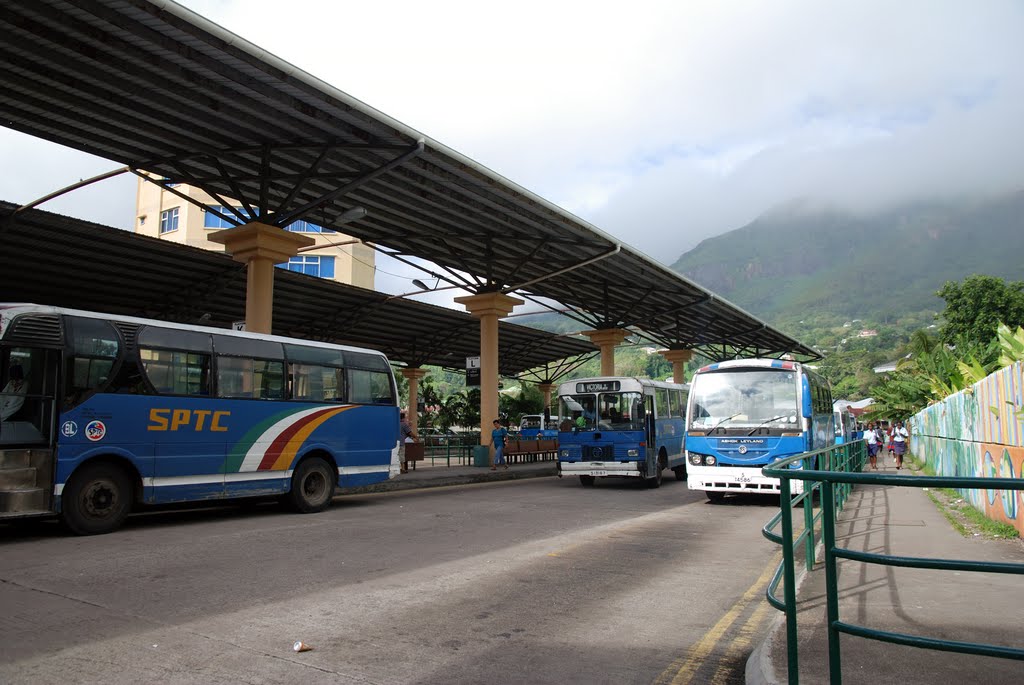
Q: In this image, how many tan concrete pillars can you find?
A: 6